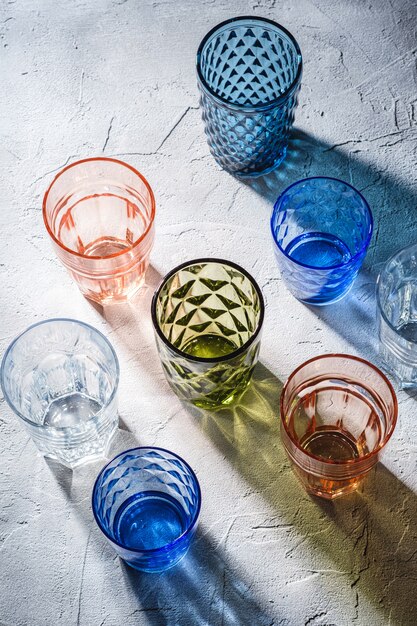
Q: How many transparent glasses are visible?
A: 2